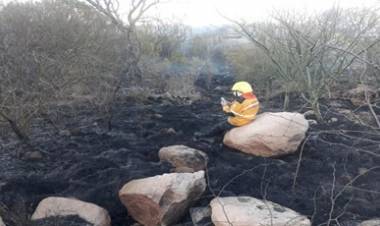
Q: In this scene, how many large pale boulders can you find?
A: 5